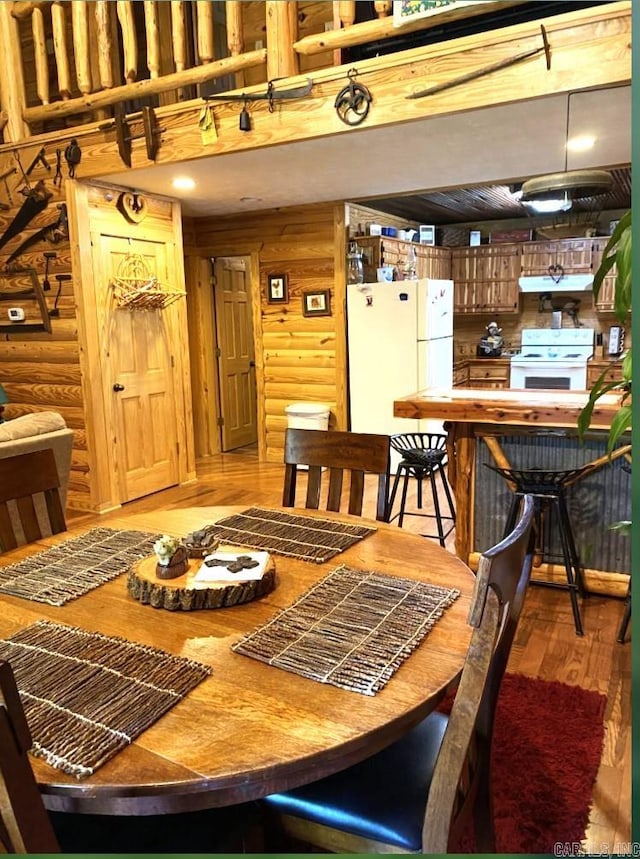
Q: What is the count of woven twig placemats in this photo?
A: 4